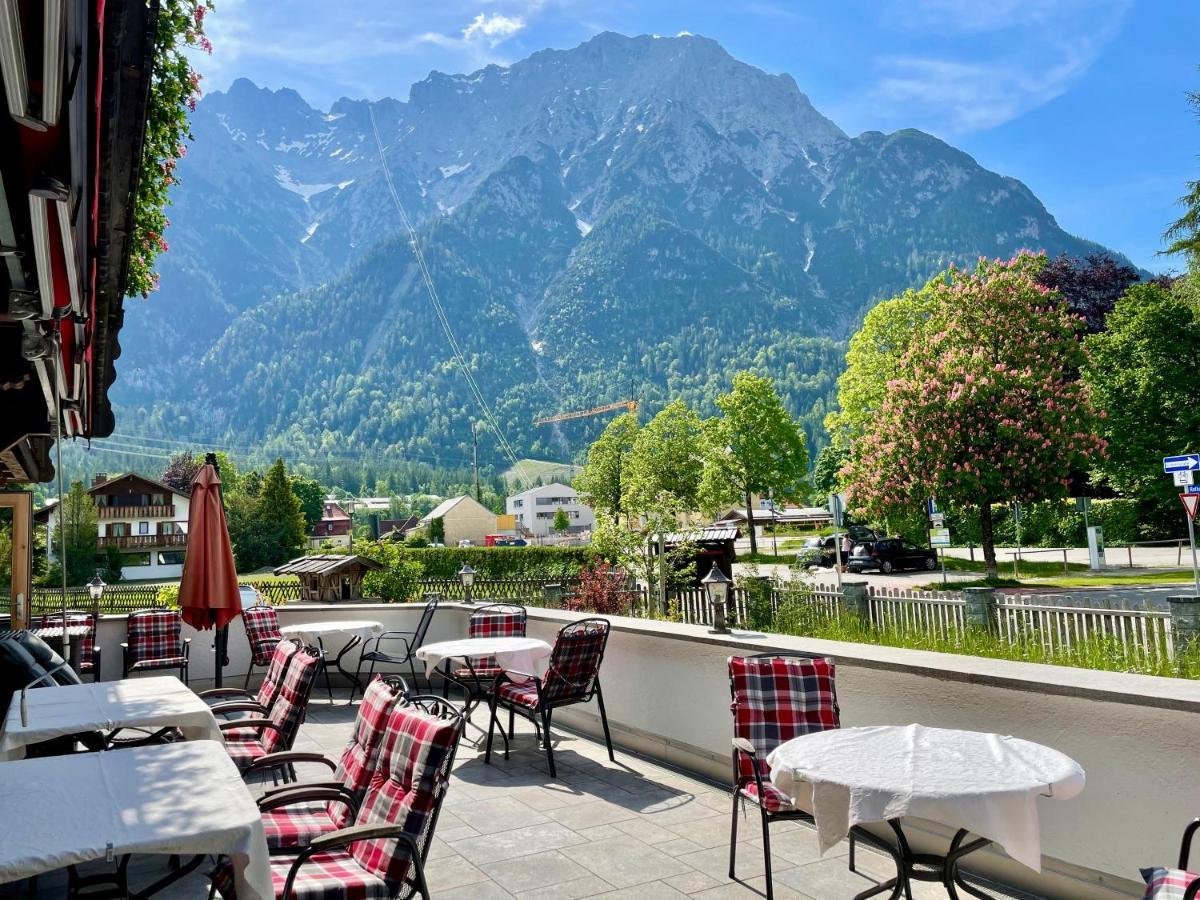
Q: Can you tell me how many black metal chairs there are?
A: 12